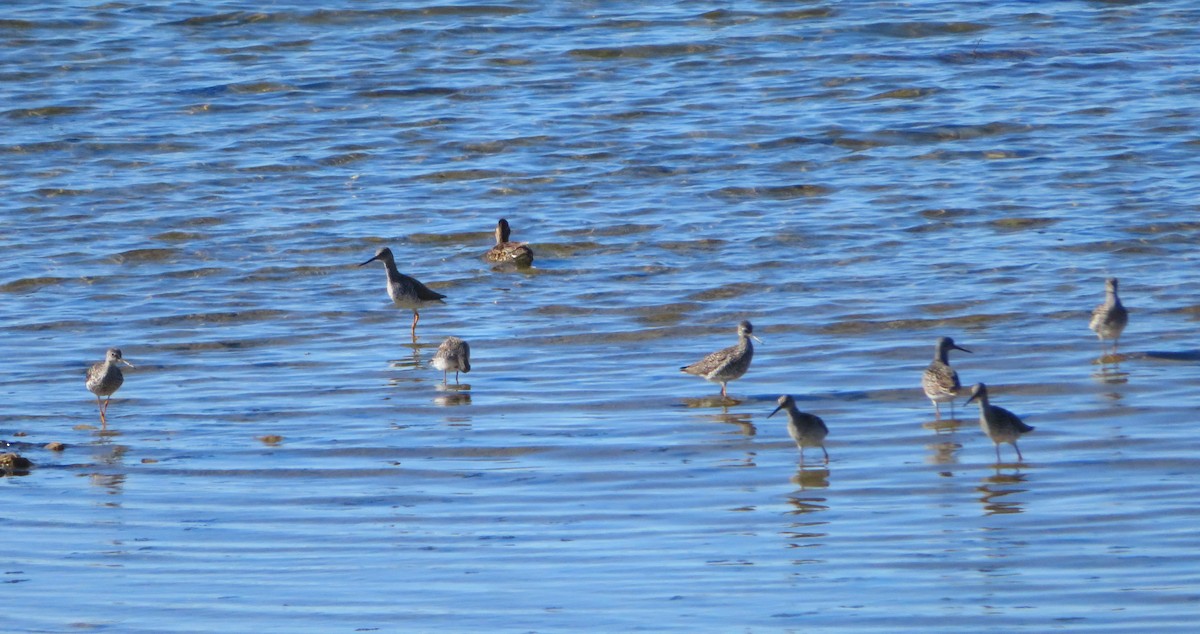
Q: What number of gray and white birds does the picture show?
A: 8